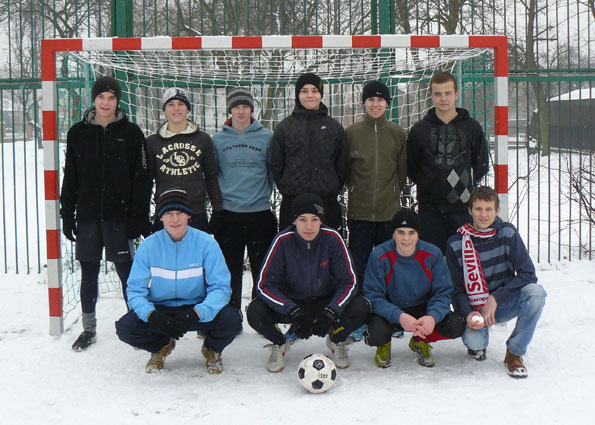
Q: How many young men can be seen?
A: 10